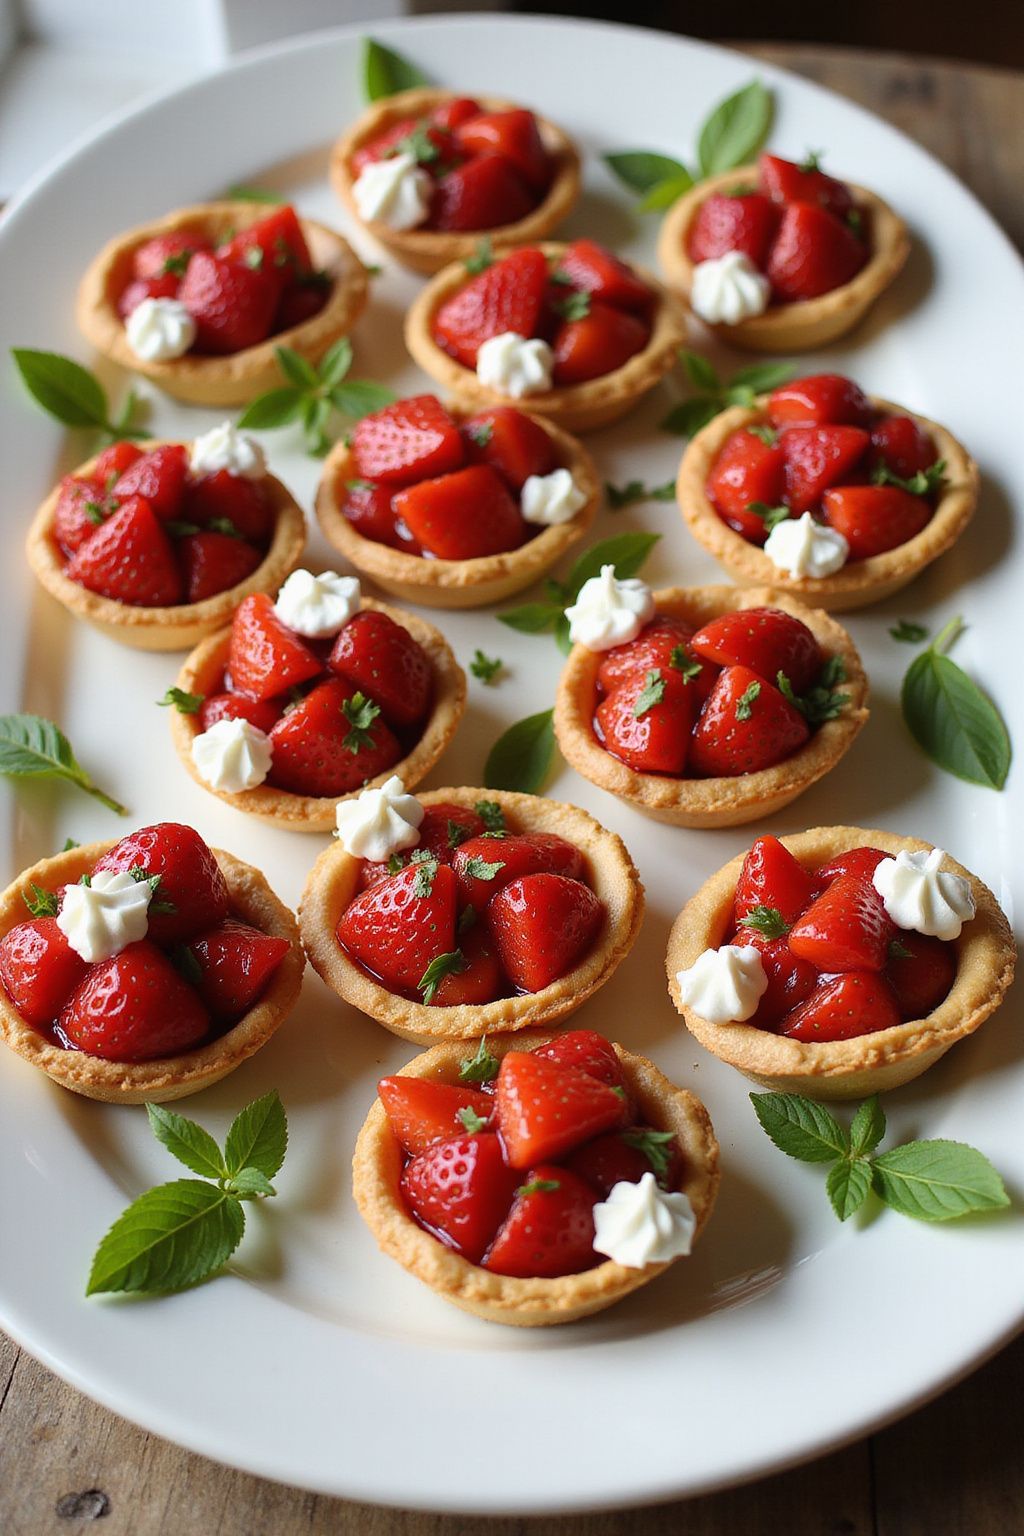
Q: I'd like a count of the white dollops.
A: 15